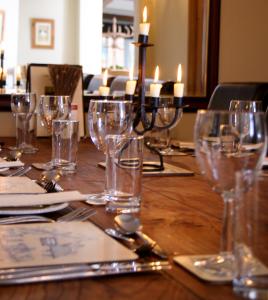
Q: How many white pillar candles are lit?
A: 5